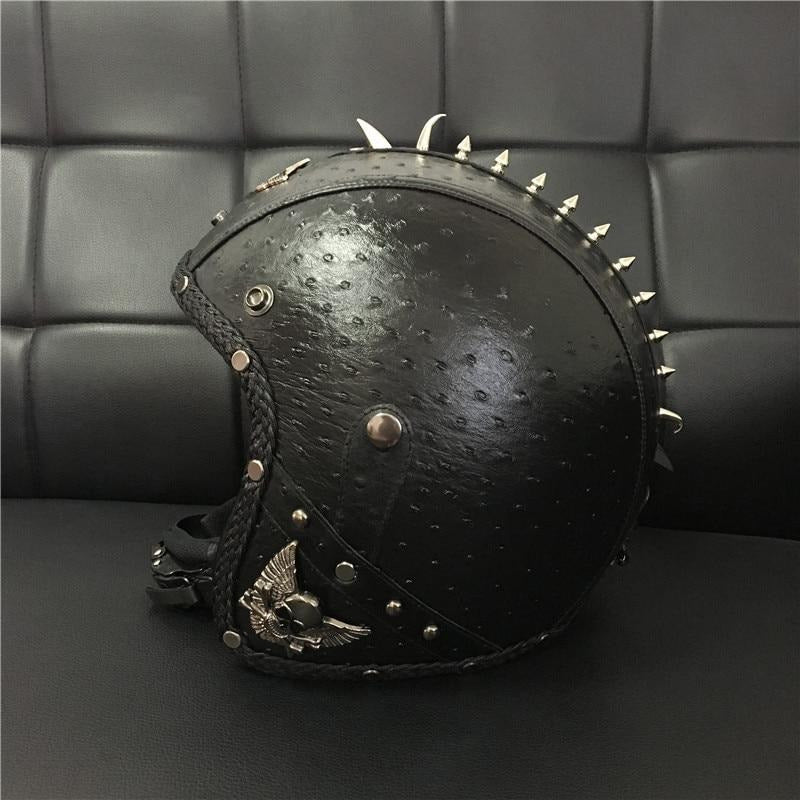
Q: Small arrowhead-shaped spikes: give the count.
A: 9